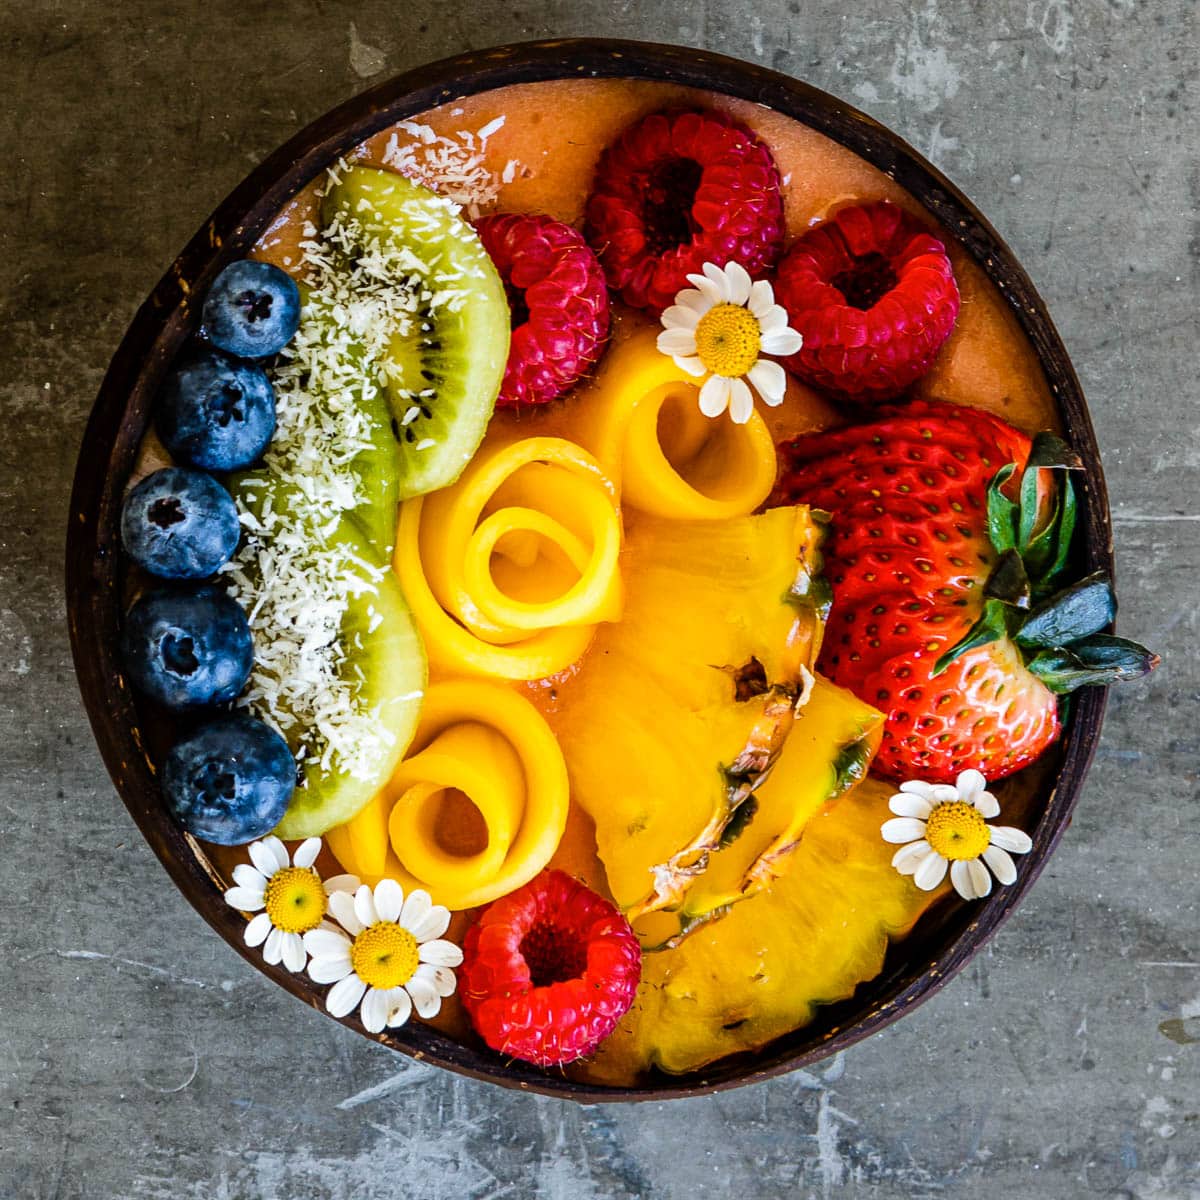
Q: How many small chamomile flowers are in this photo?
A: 4